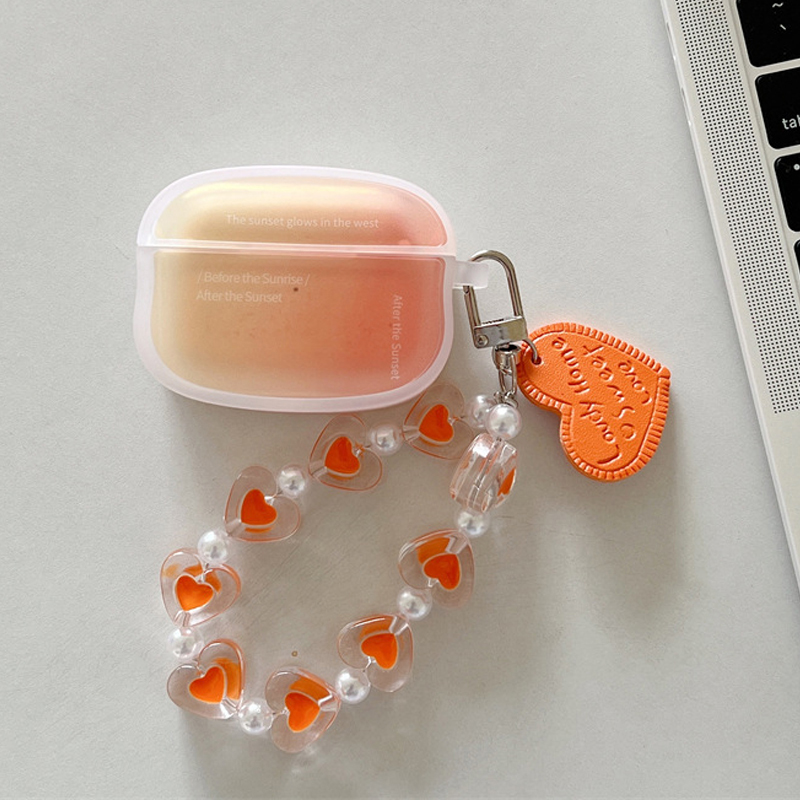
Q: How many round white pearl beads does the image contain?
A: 10